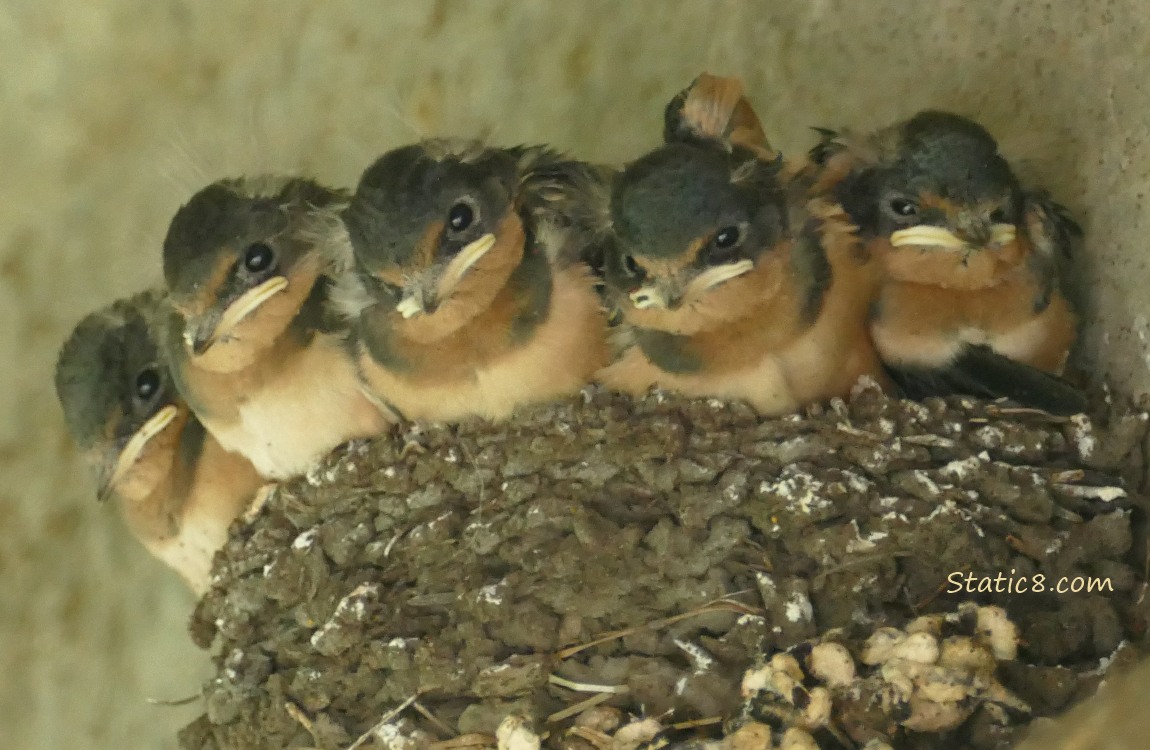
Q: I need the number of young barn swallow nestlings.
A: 5